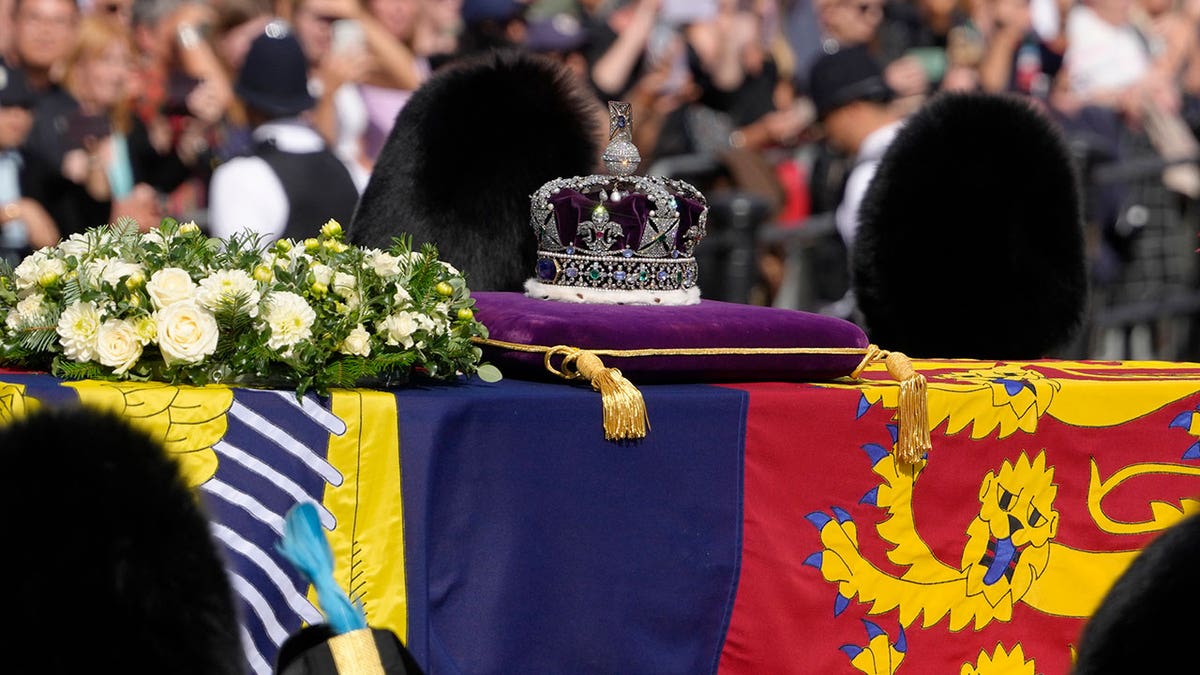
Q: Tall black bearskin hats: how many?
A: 4